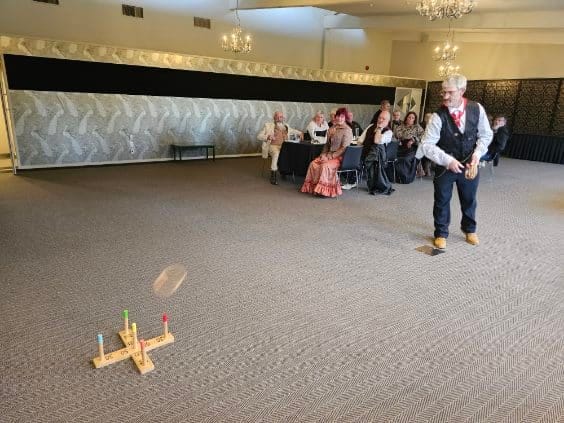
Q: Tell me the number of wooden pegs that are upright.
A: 5